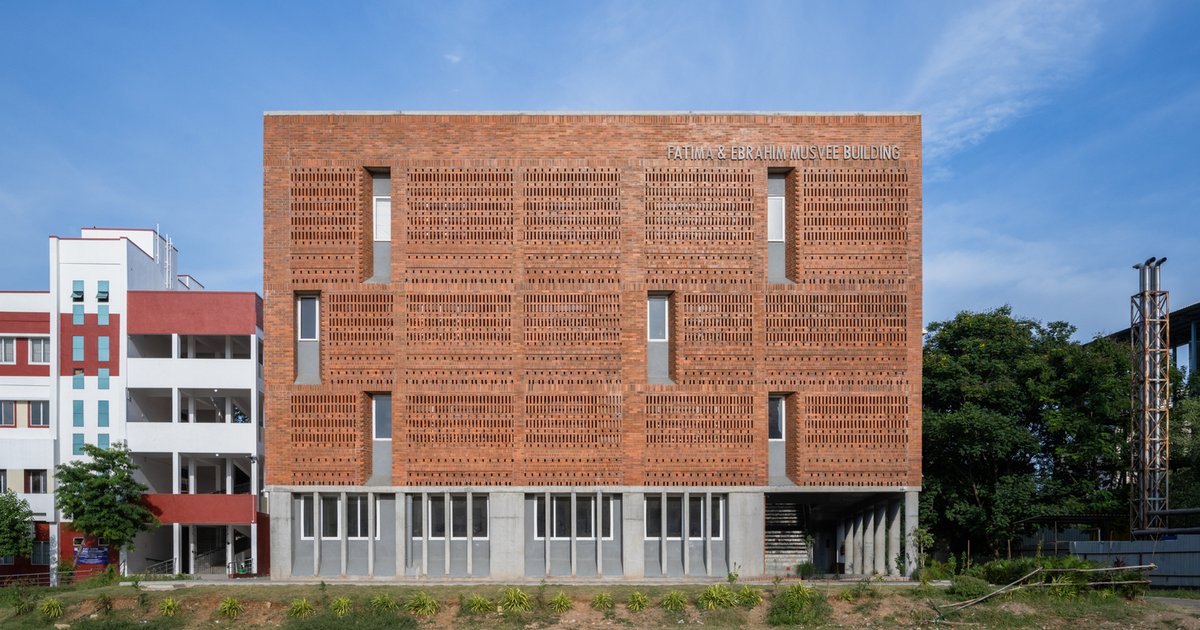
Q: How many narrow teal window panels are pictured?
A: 12